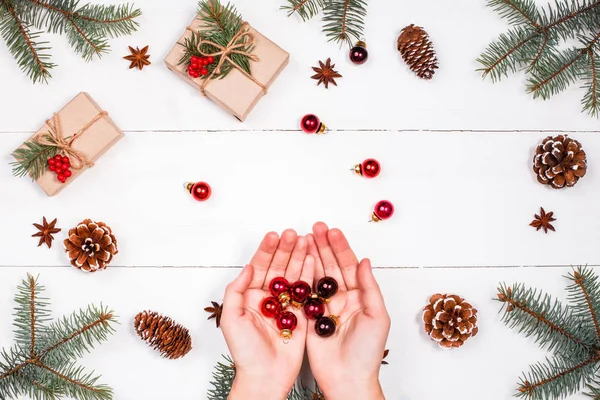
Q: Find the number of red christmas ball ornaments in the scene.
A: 9